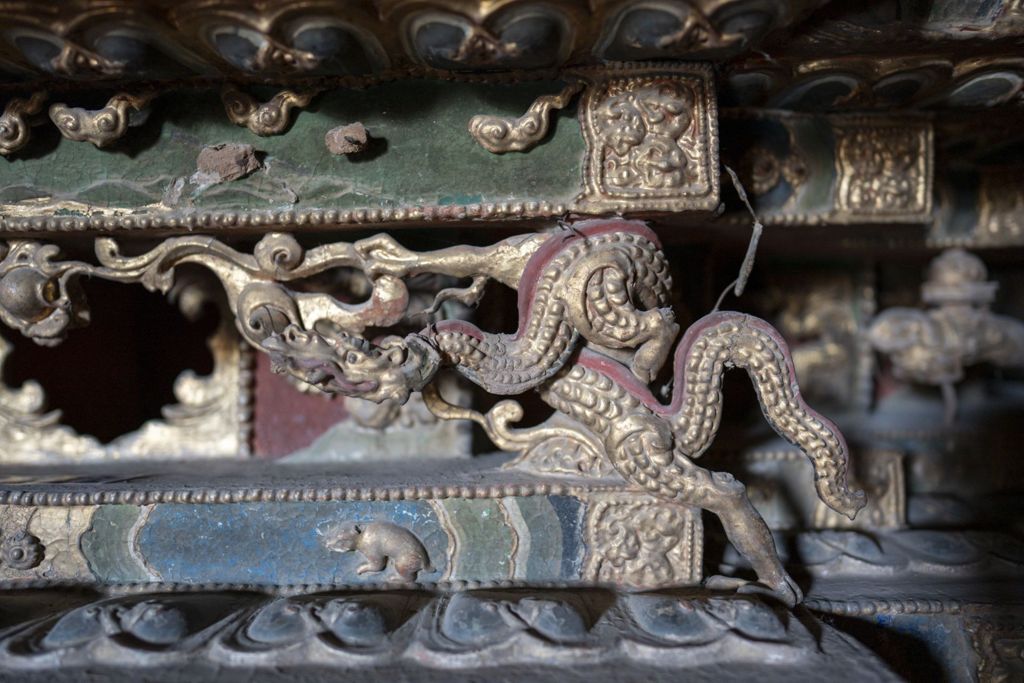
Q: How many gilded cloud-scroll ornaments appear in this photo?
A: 4